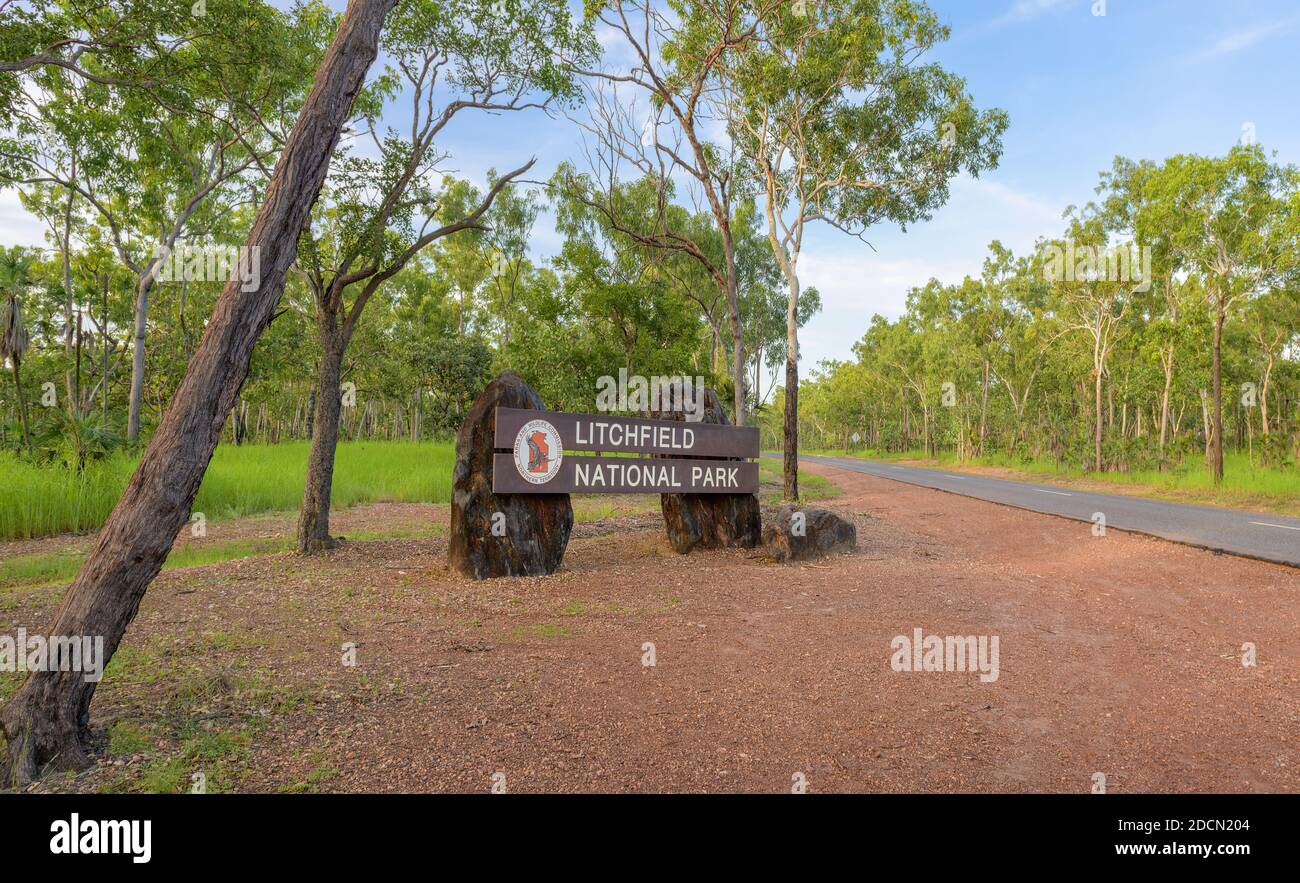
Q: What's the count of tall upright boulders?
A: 2